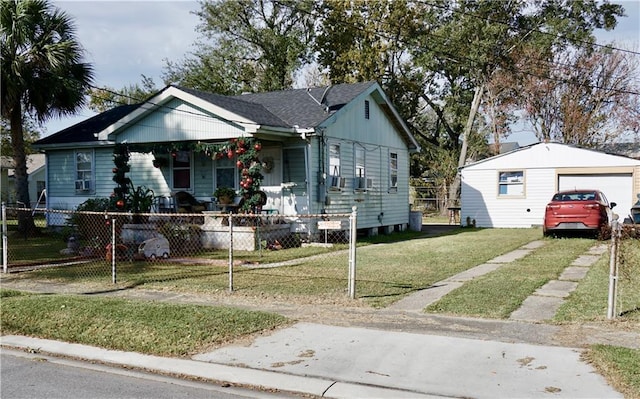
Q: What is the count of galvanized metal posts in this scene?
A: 5